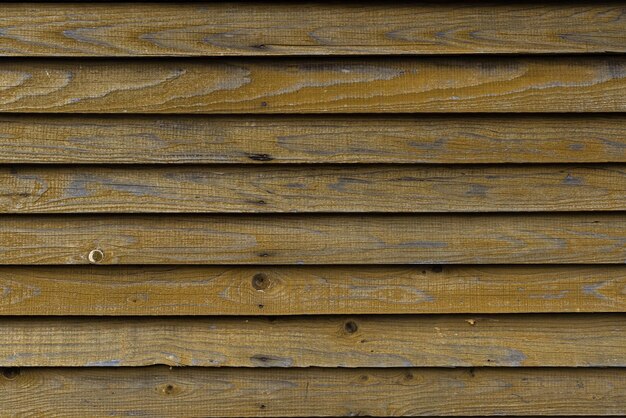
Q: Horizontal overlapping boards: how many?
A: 8